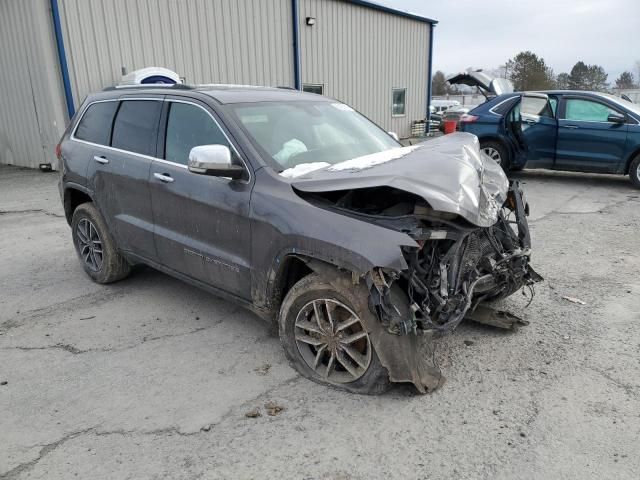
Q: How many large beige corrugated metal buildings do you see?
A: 1